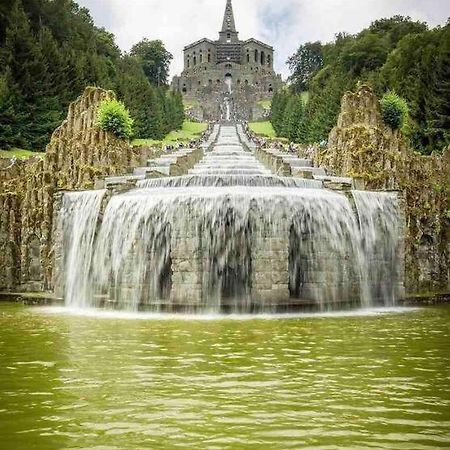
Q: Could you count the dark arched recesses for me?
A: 3